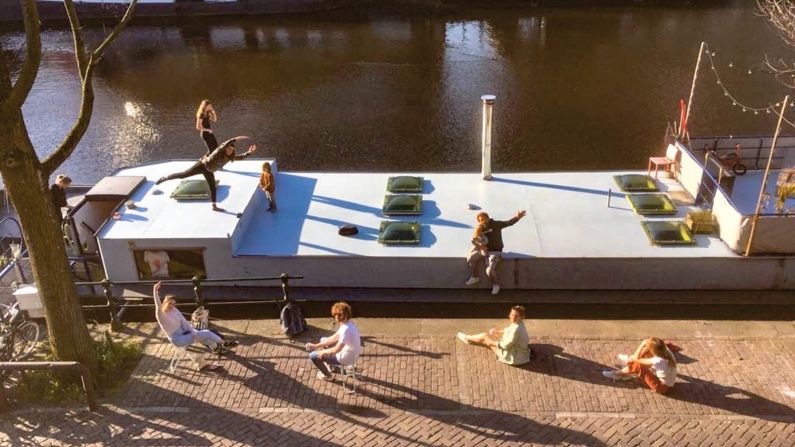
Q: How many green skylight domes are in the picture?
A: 7